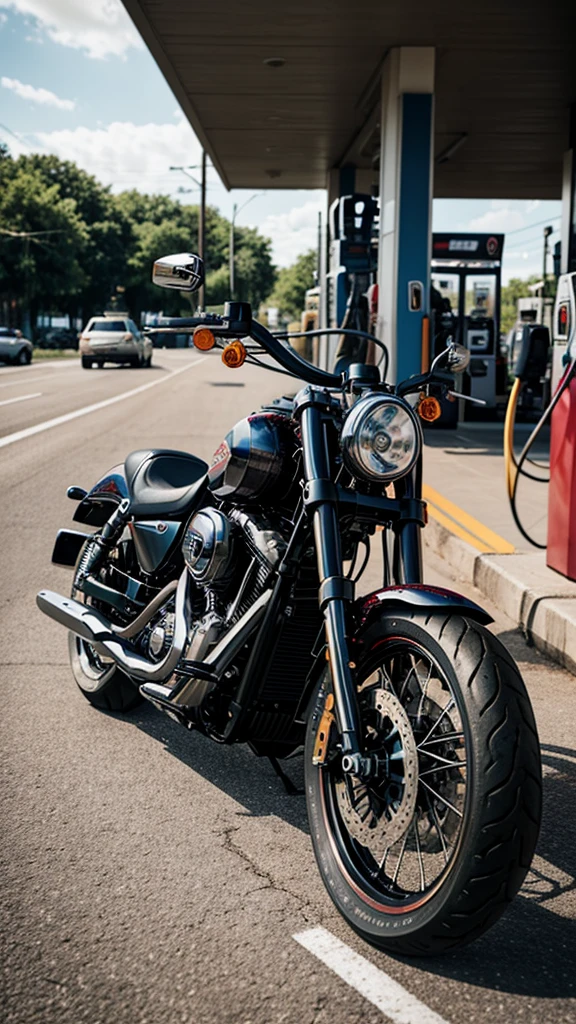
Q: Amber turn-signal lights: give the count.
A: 3